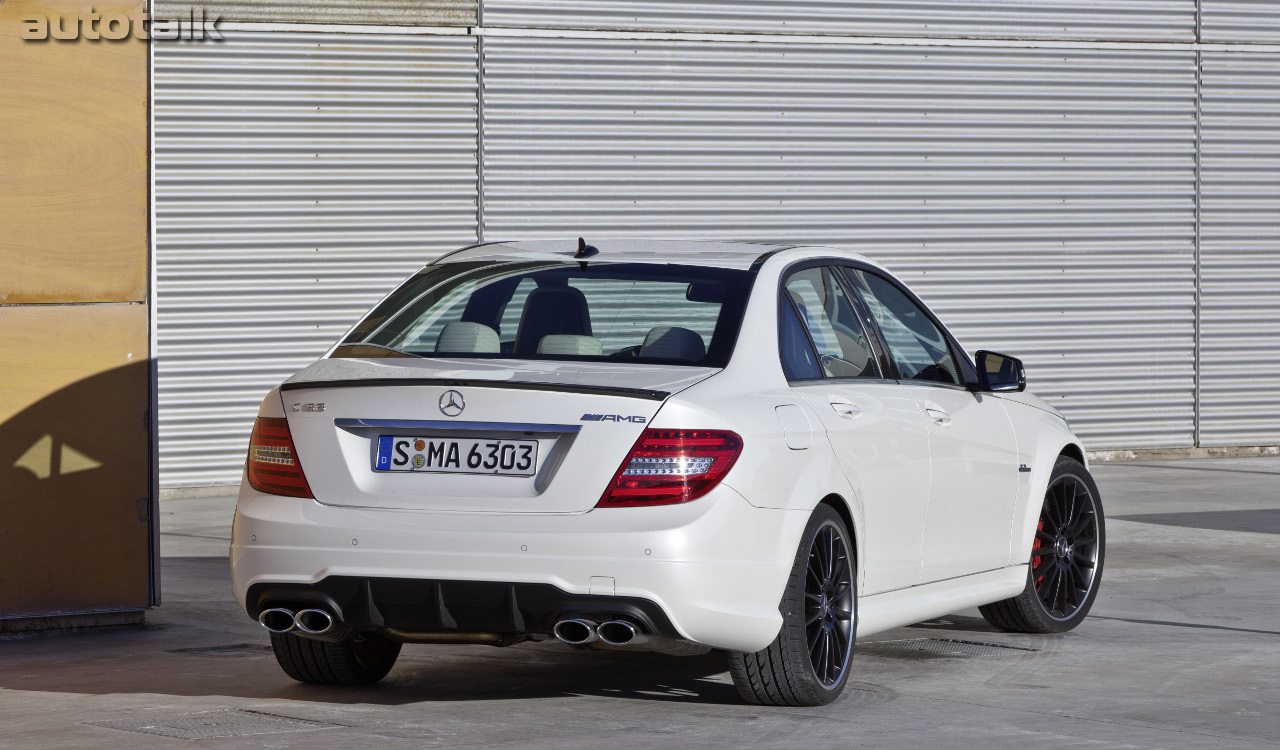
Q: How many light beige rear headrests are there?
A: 3